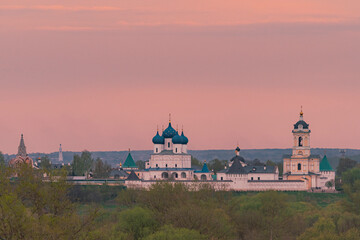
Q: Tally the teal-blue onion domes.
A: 5